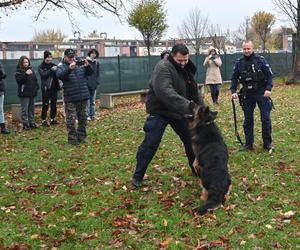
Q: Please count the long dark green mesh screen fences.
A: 1